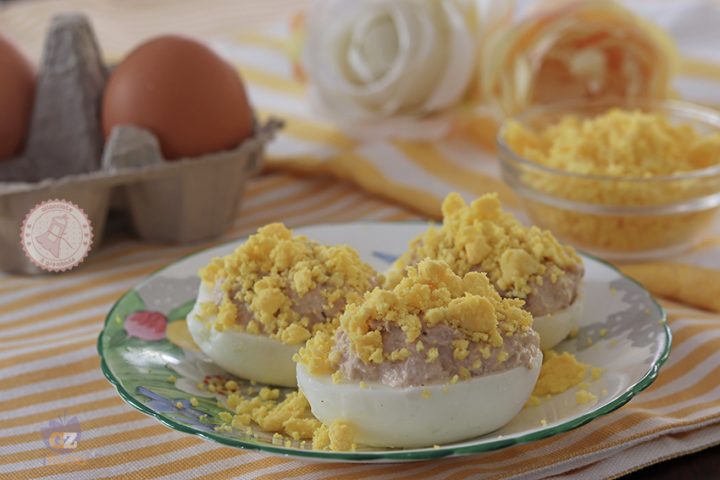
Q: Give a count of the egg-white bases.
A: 3